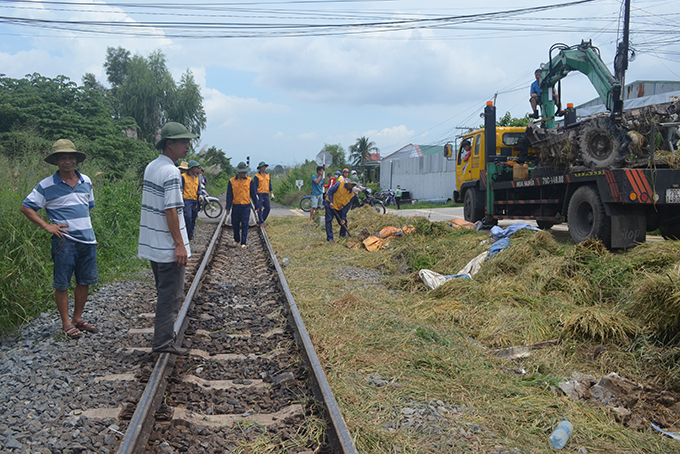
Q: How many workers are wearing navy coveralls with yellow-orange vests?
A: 4